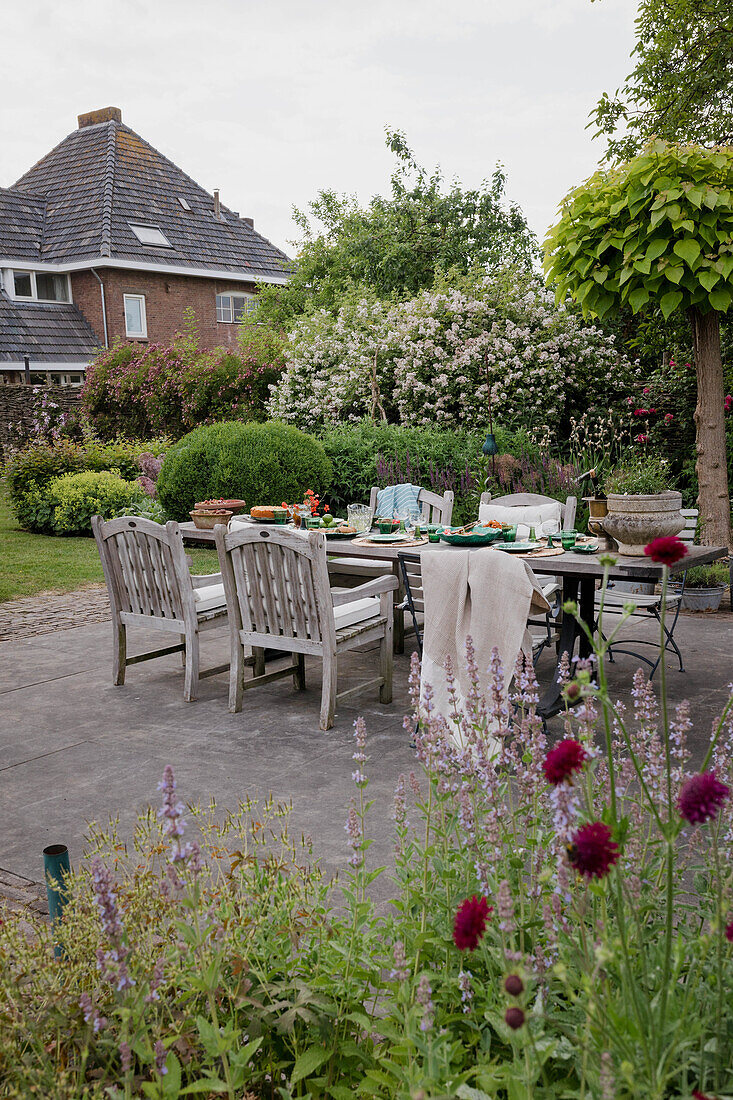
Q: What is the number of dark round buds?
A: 2